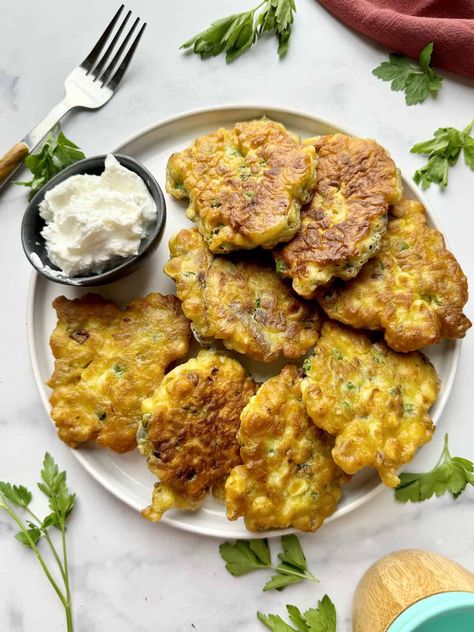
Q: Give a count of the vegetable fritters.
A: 8